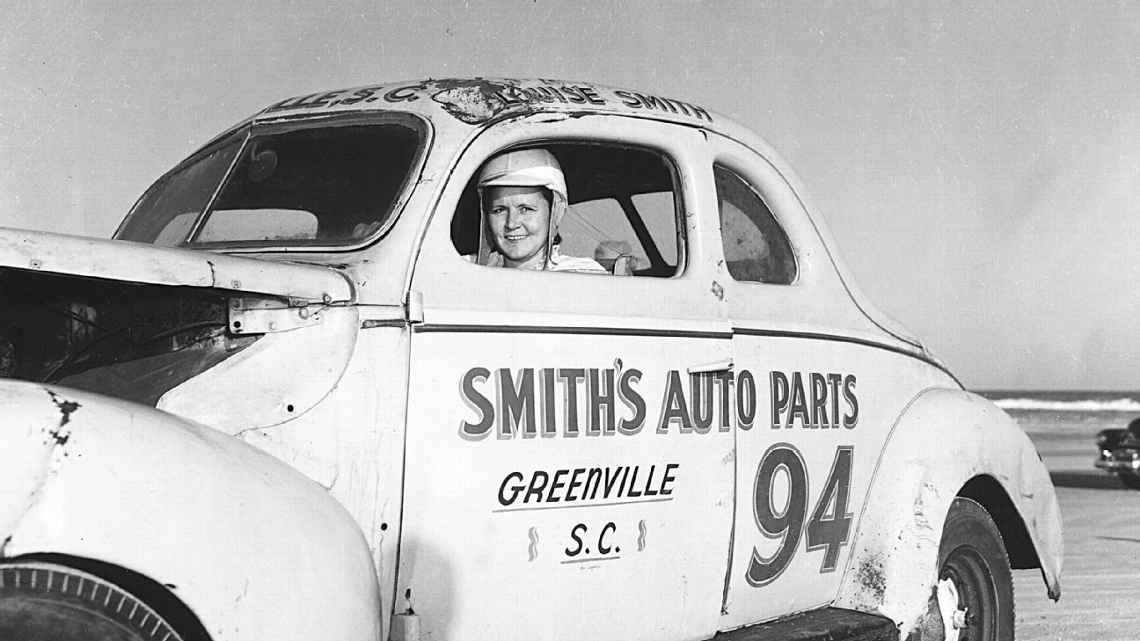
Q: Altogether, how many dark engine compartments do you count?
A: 1